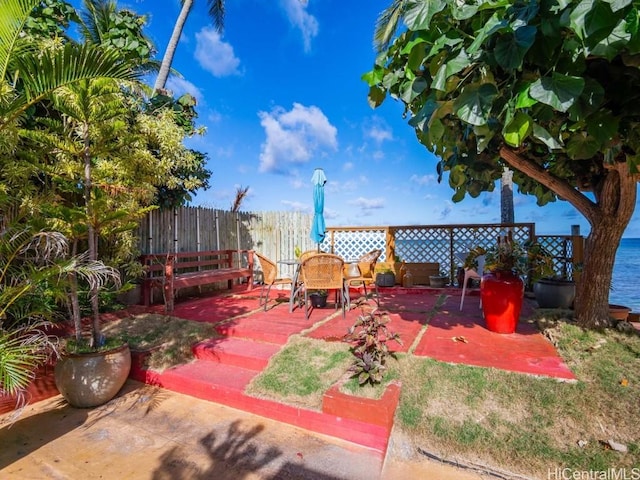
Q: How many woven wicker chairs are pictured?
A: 4